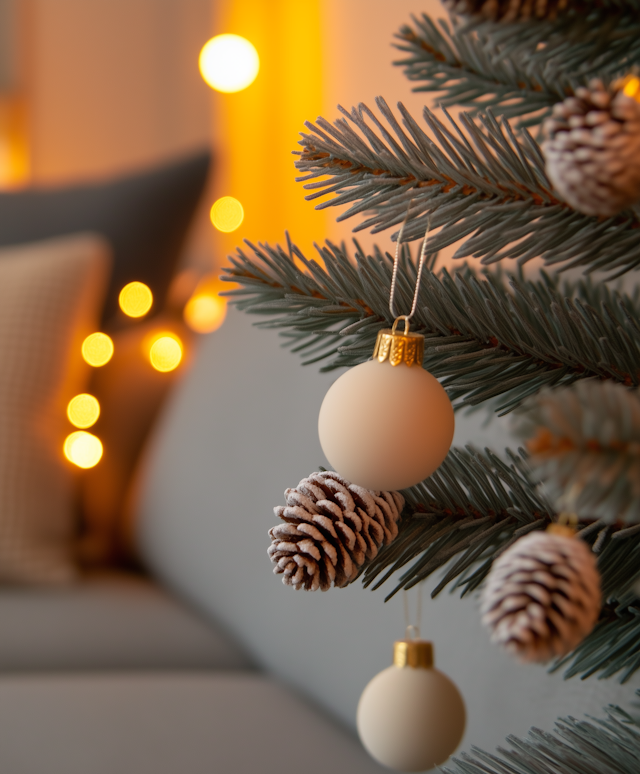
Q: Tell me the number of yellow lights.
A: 8